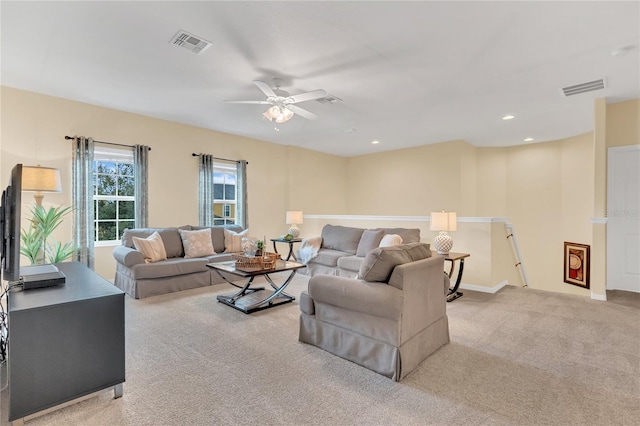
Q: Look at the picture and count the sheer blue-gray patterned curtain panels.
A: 4